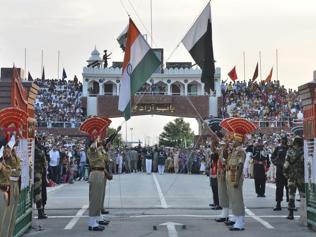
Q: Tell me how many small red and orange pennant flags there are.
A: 3